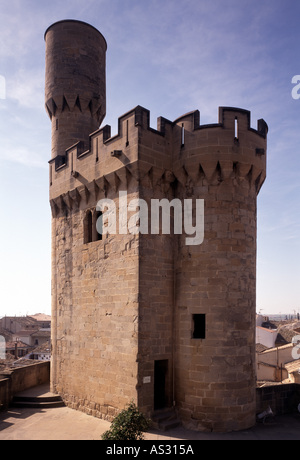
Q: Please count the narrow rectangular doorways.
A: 1